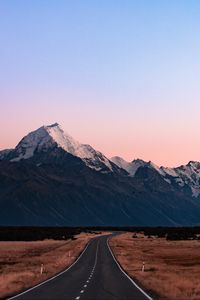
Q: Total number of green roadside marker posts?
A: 0